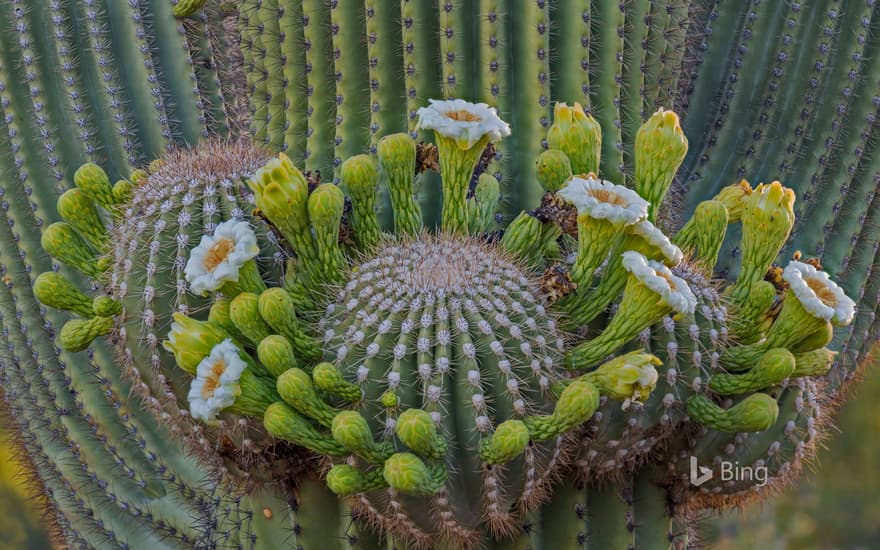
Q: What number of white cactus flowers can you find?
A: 7